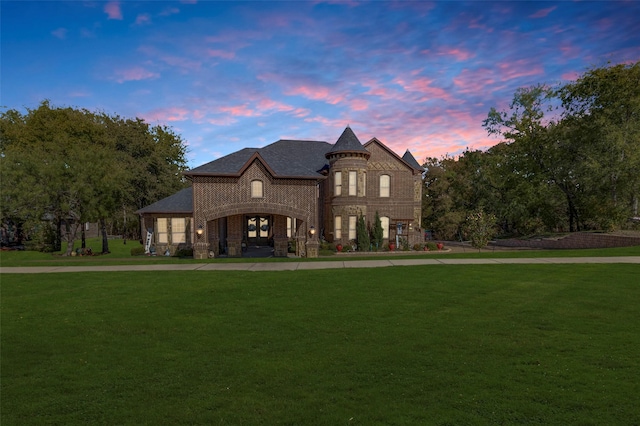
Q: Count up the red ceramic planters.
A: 3